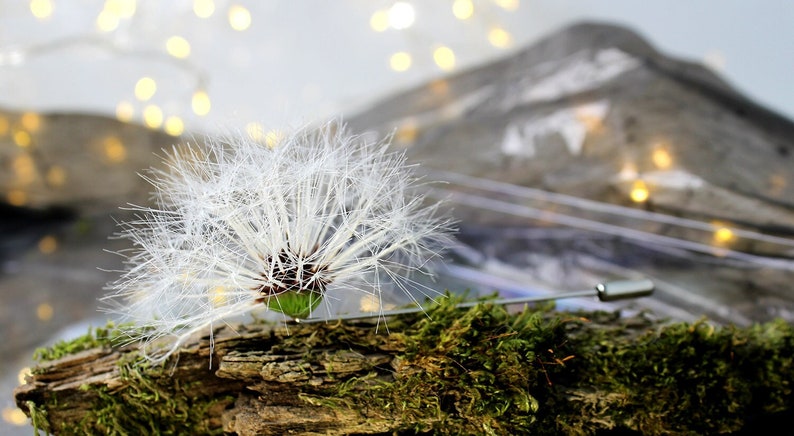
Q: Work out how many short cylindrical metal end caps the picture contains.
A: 1